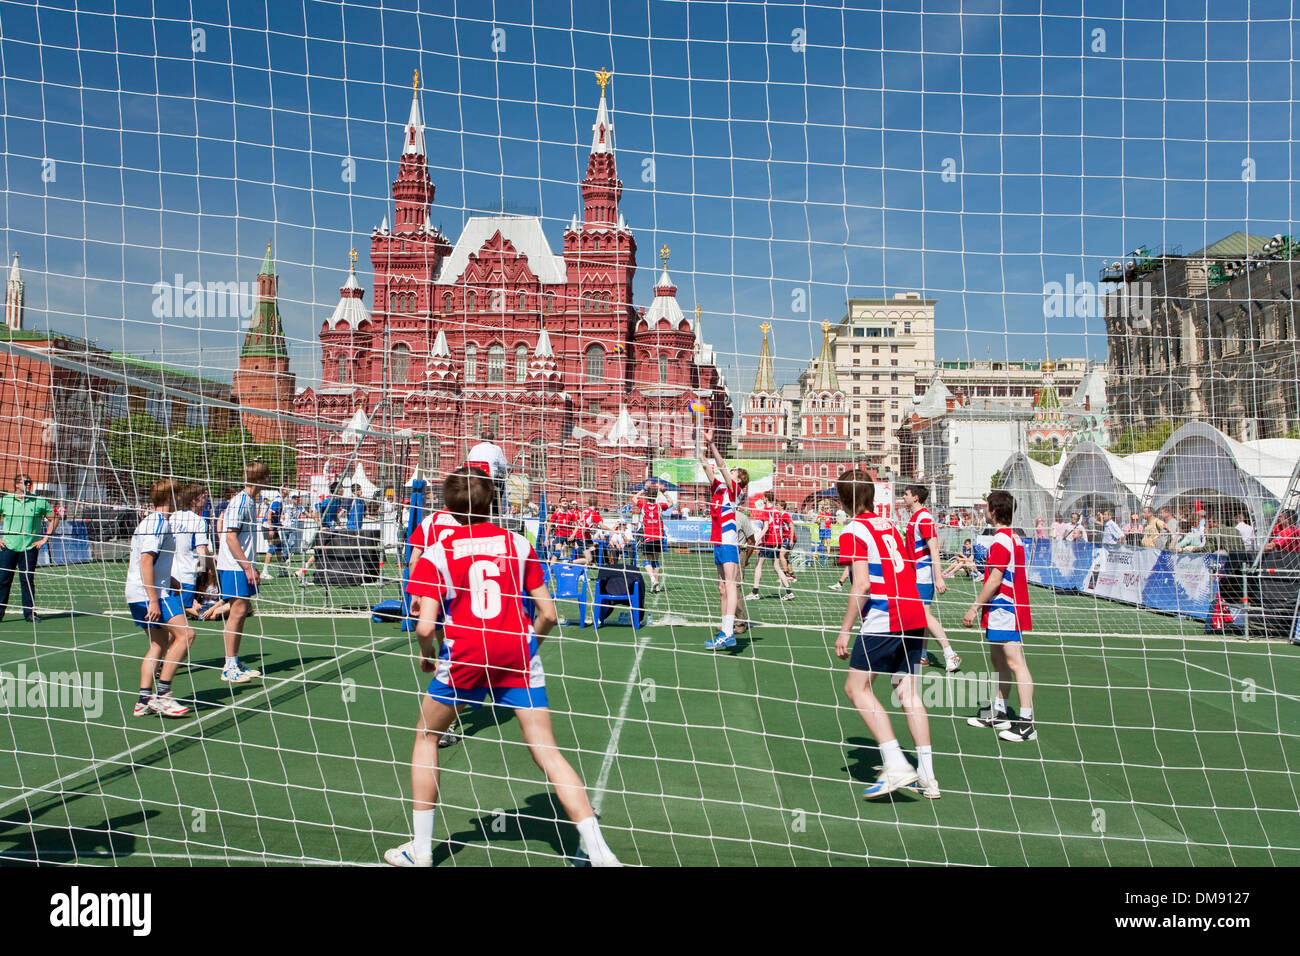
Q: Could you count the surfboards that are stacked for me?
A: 0